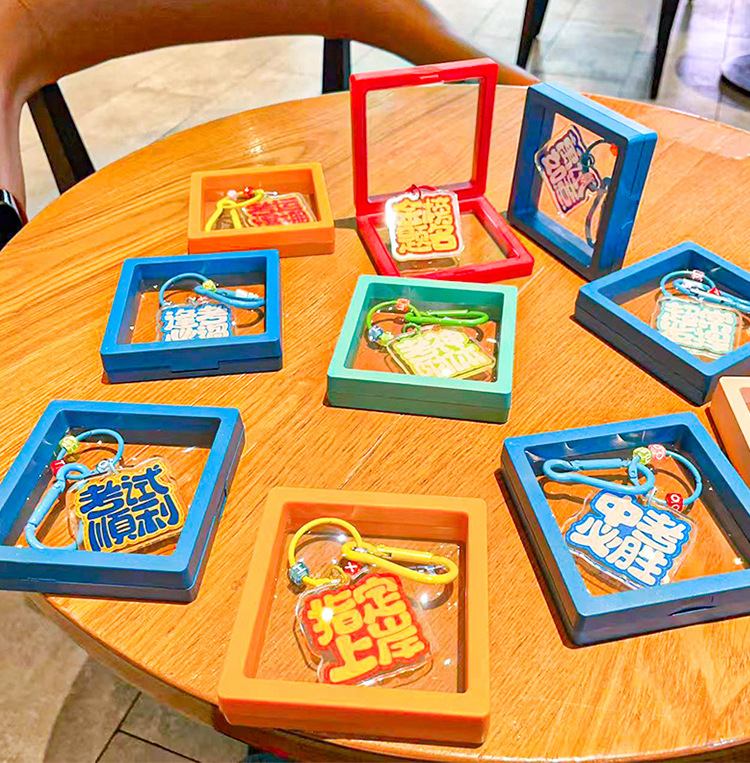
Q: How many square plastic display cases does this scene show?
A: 10